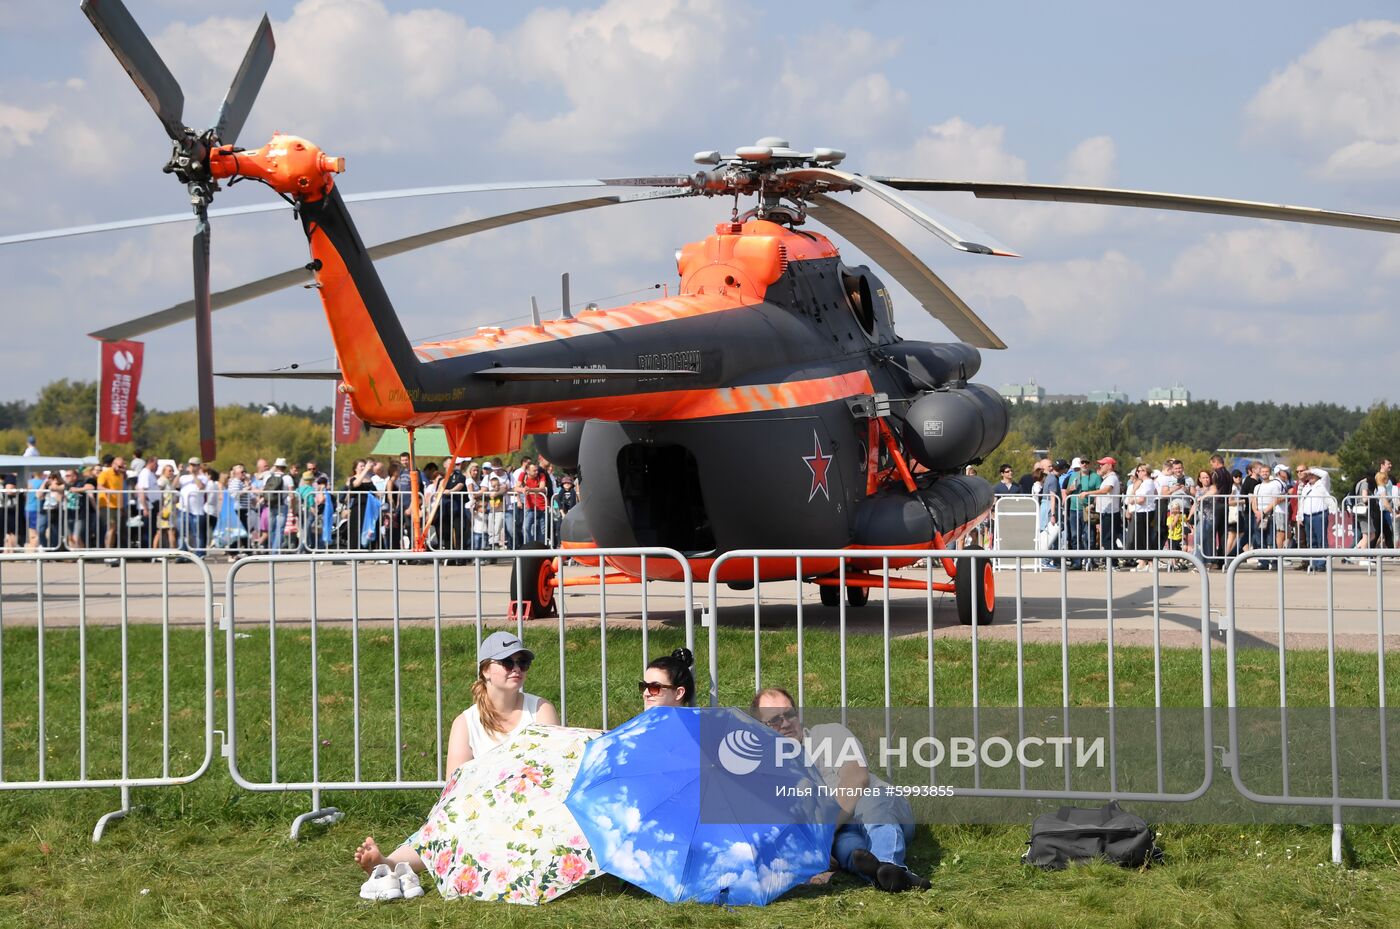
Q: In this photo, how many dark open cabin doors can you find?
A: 1